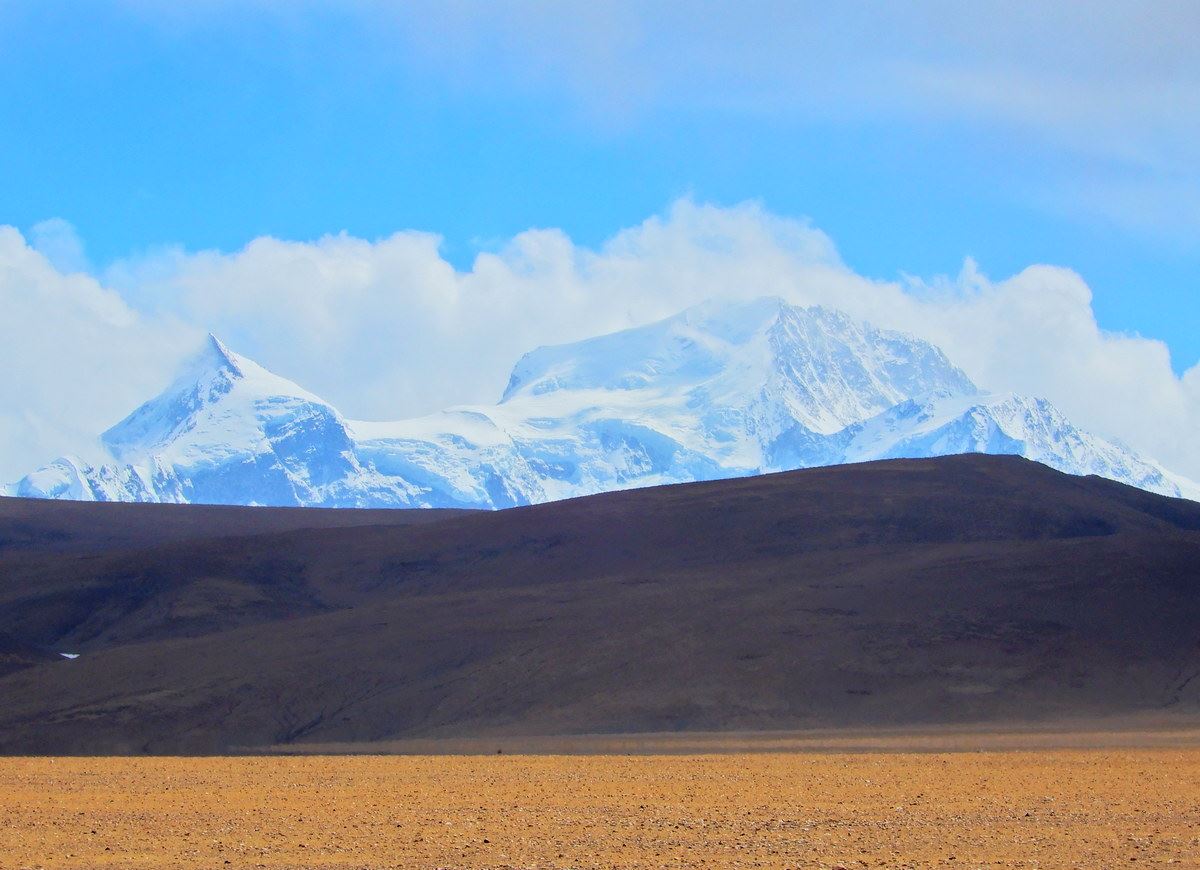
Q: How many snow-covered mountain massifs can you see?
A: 2